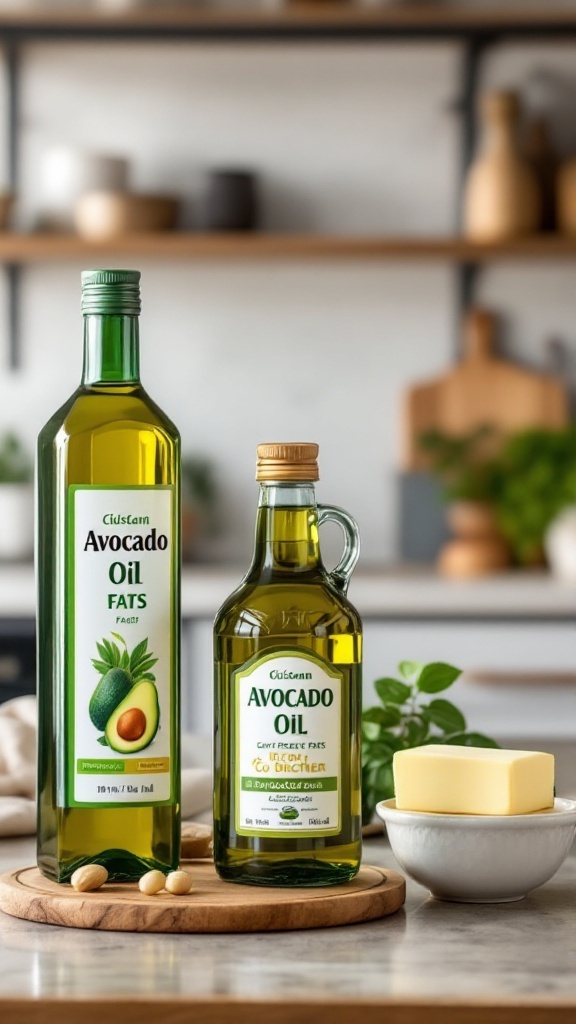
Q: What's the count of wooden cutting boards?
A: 2